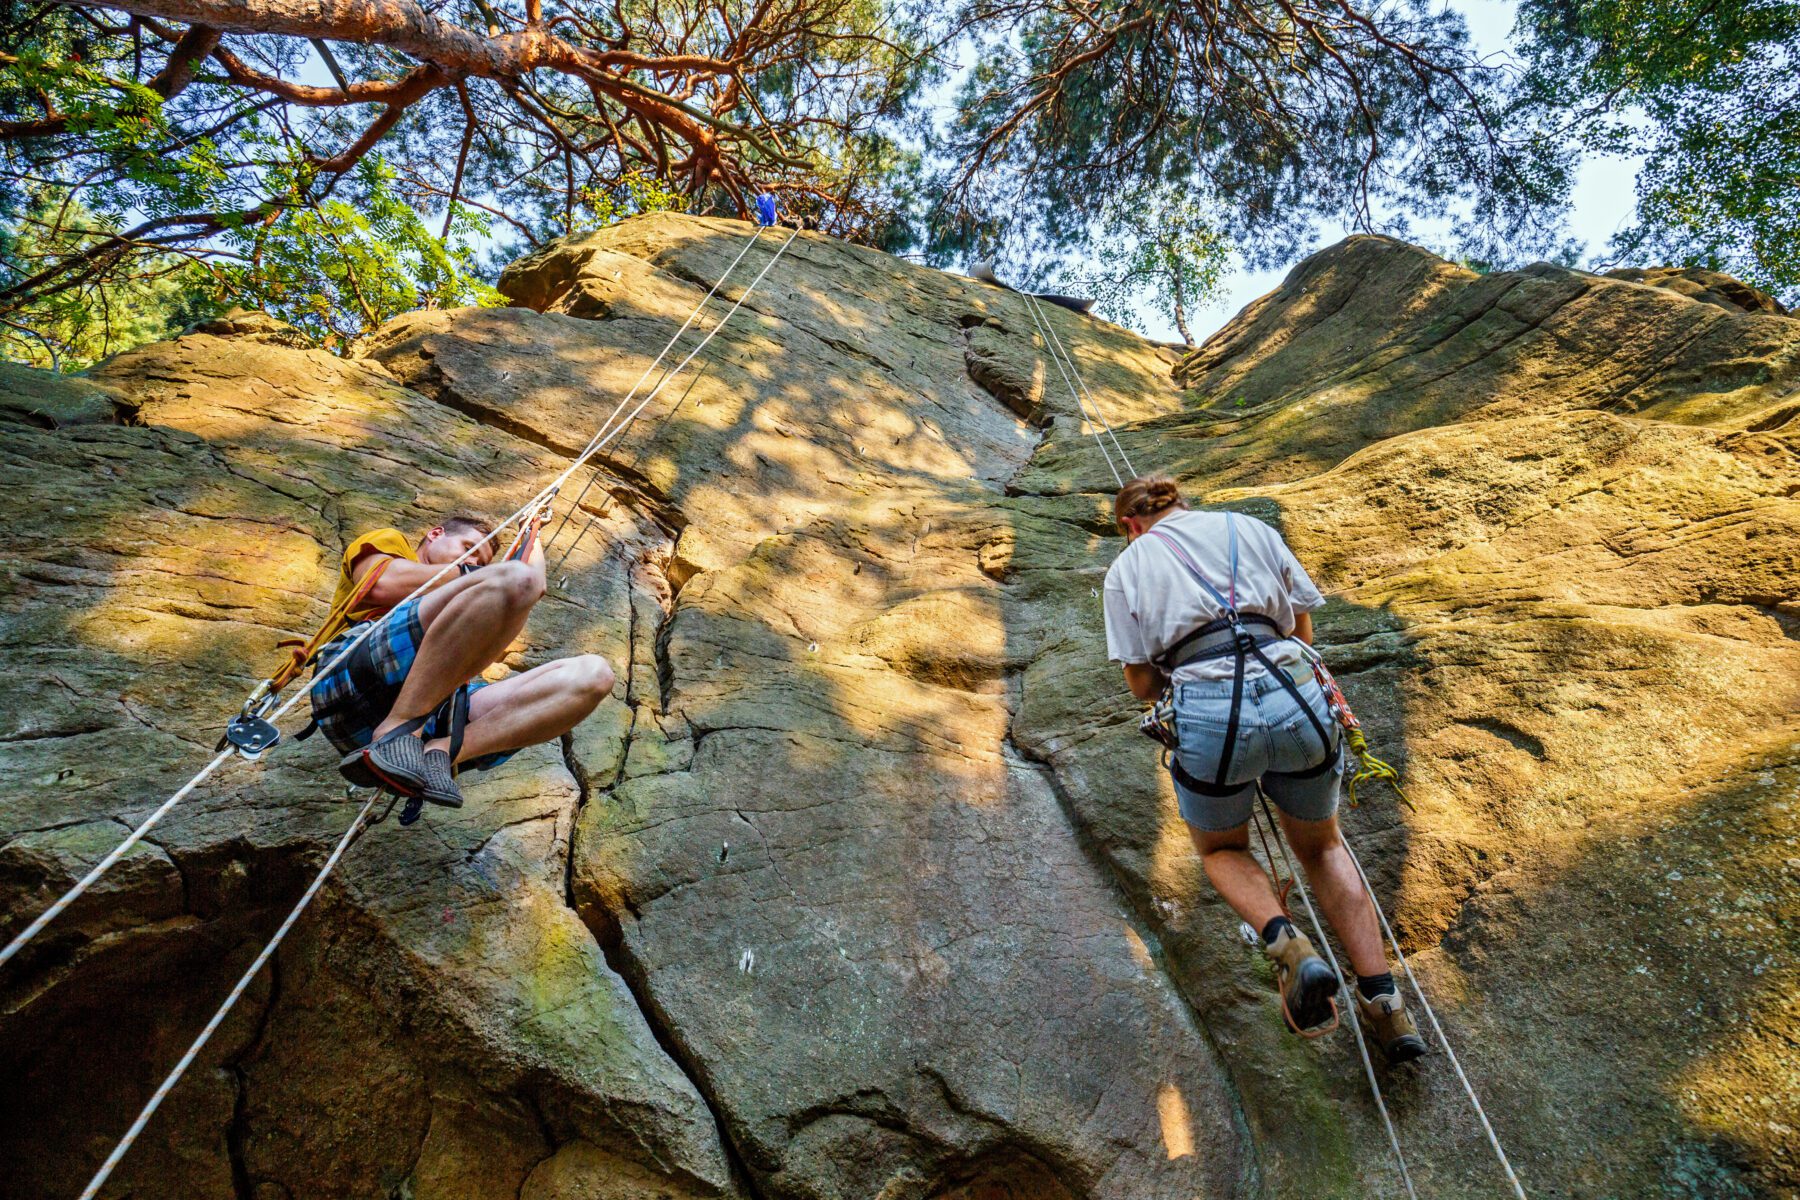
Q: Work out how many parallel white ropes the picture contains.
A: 4